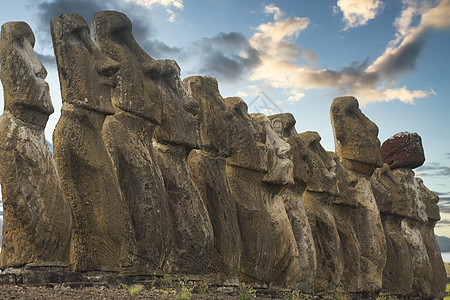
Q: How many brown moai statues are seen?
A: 14